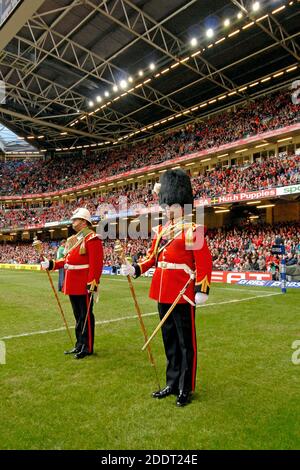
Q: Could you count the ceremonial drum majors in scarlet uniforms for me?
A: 2